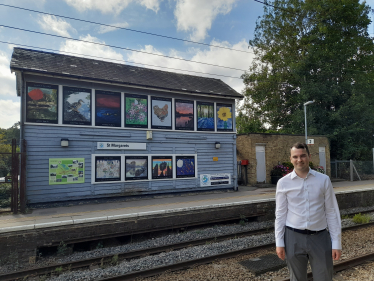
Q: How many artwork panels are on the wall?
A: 12